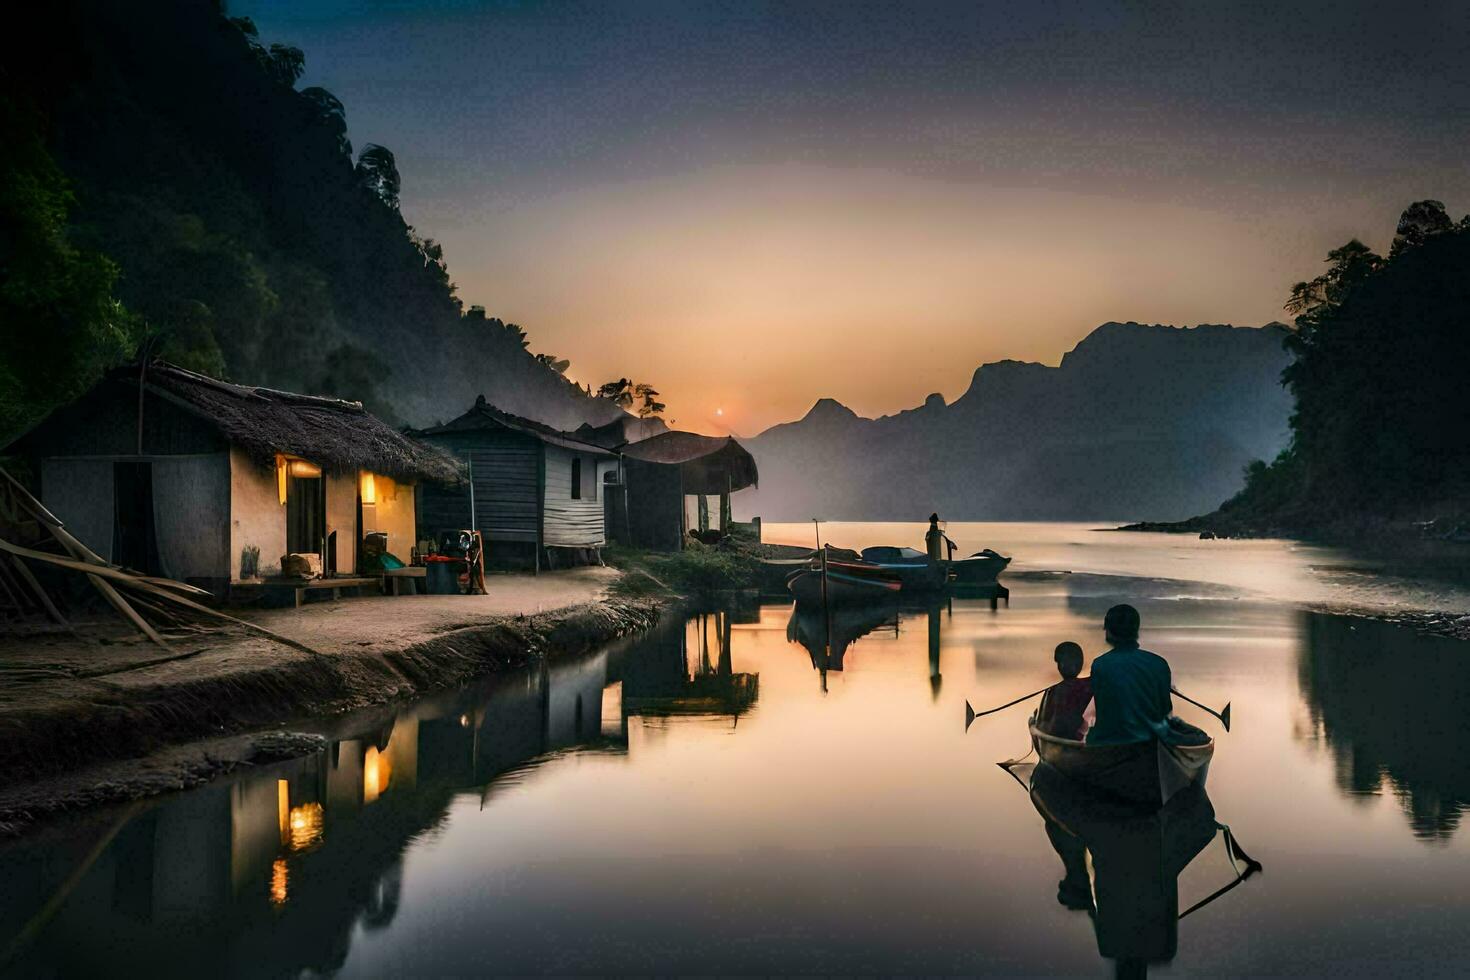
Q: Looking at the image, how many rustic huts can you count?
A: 3